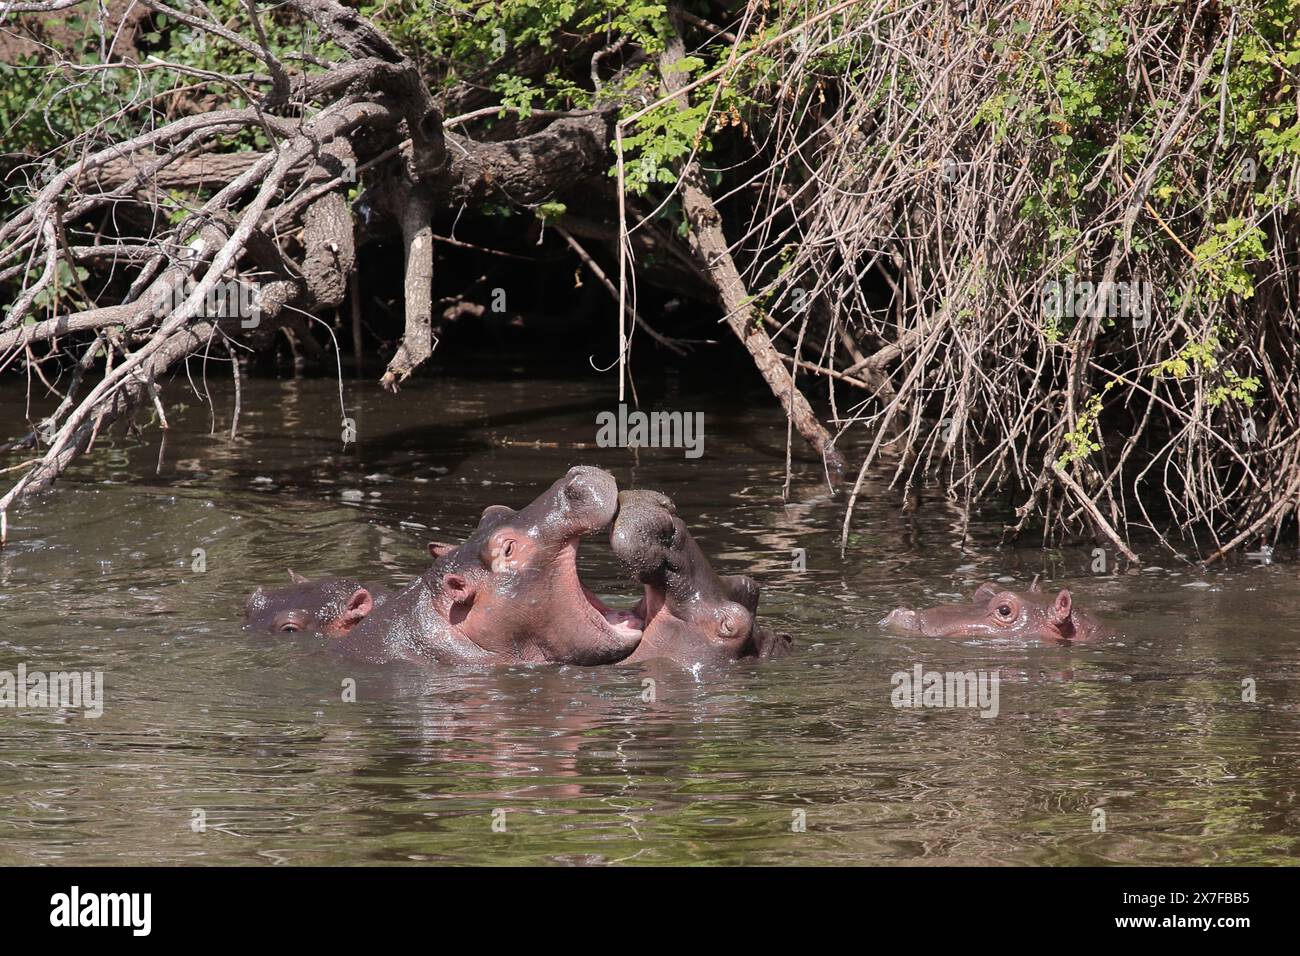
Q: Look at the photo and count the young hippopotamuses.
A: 2